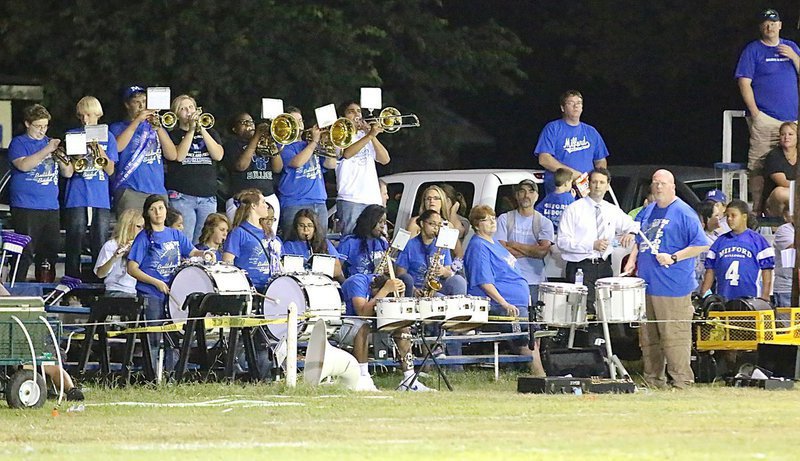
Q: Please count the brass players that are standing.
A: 7